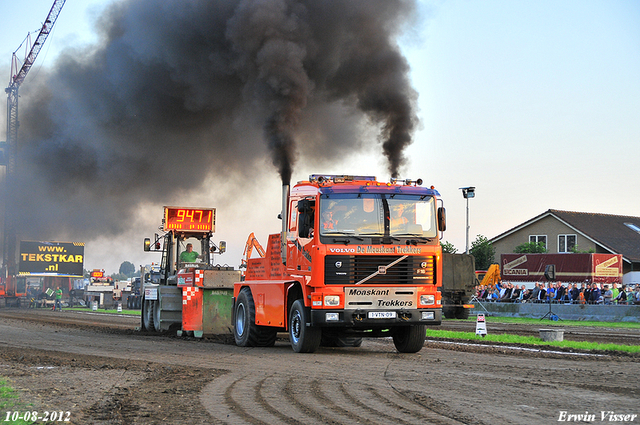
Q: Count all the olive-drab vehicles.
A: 1